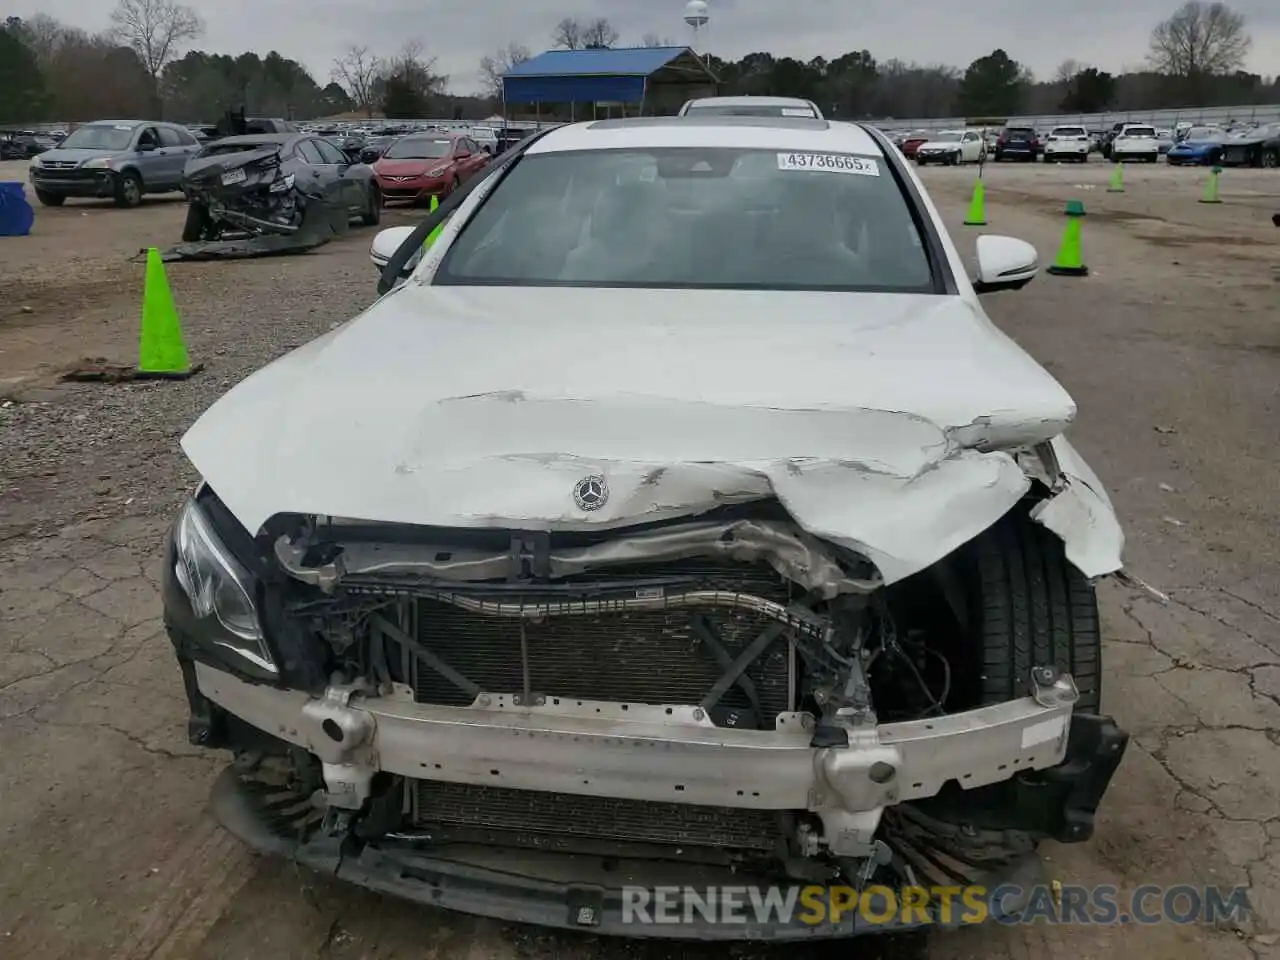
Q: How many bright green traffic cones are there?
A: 6